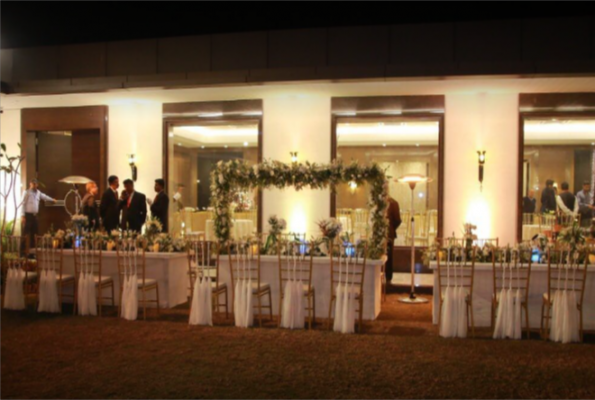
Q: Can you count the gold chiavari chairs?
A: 11